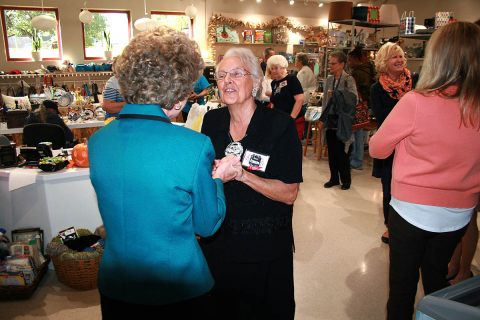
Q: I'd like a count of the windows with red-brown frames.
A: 3